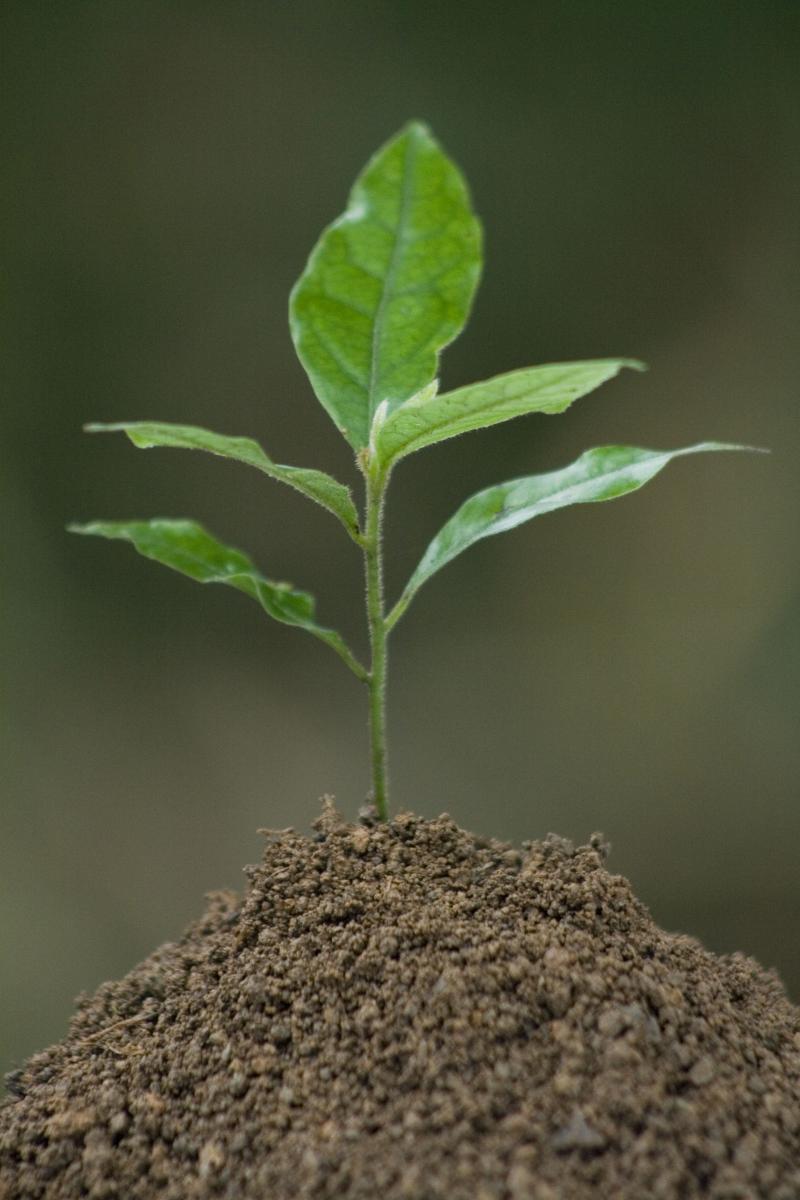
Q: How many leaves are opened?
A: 5